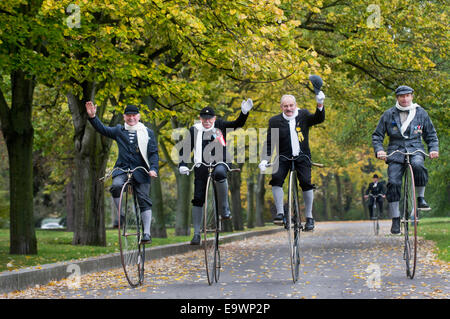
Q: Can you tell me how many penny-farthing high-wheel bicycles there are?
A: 5